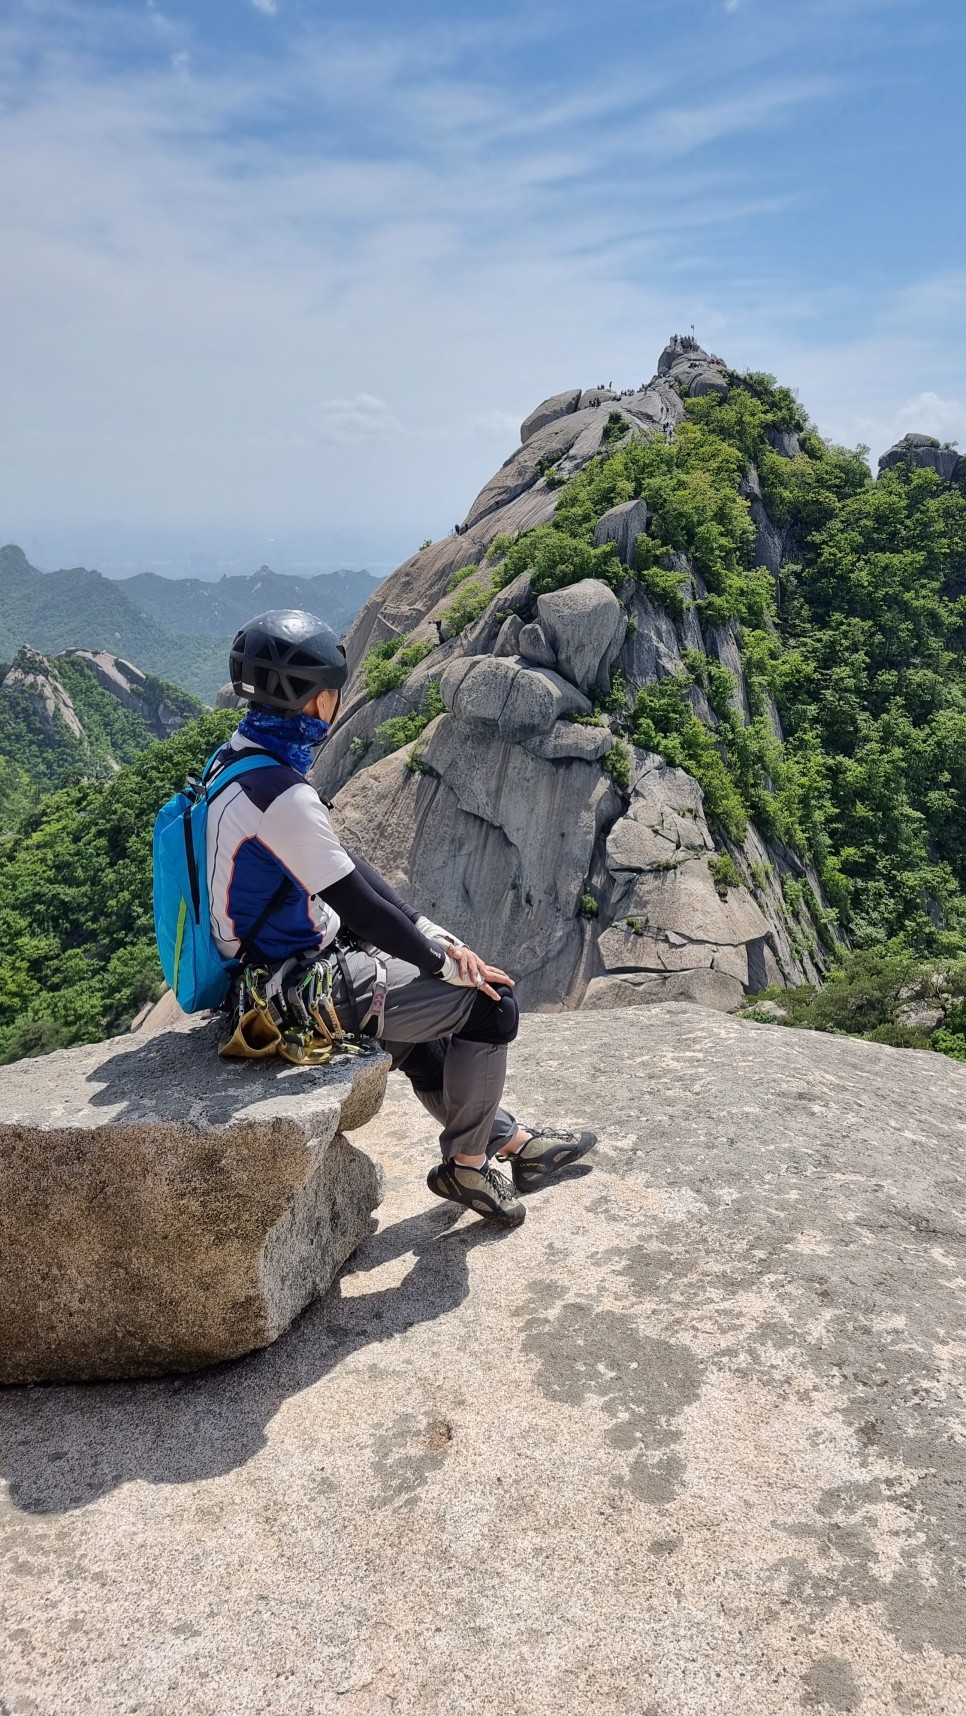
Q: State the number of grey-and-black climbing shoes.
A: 2